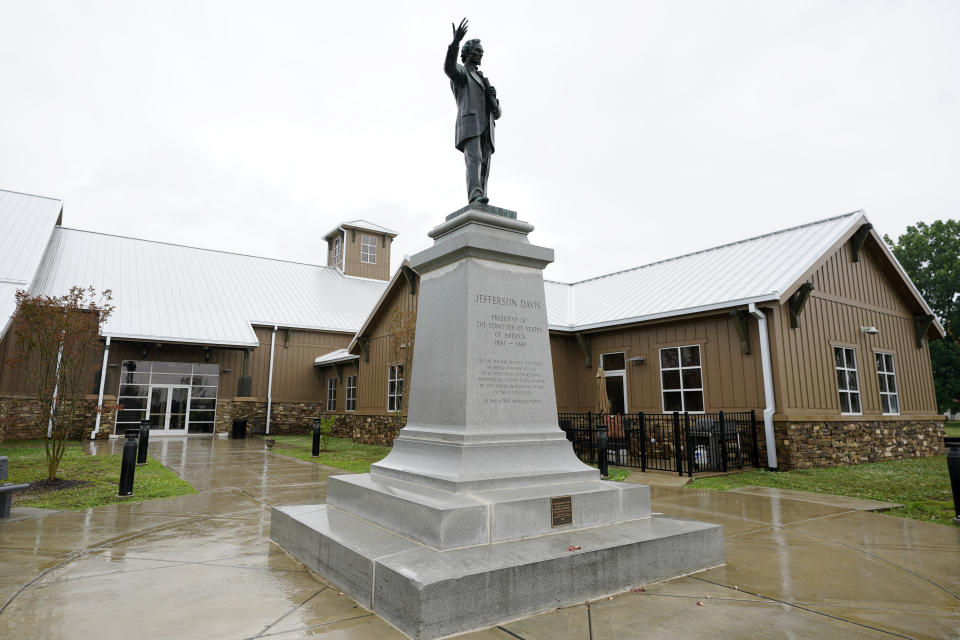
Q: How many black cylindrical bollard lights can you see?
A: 5